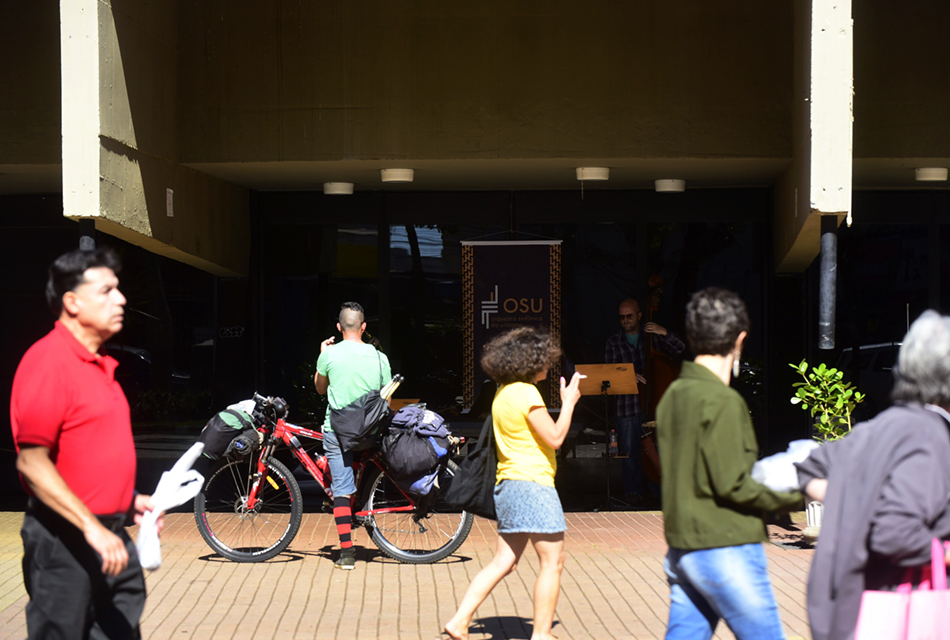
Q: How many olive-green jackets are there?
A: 1